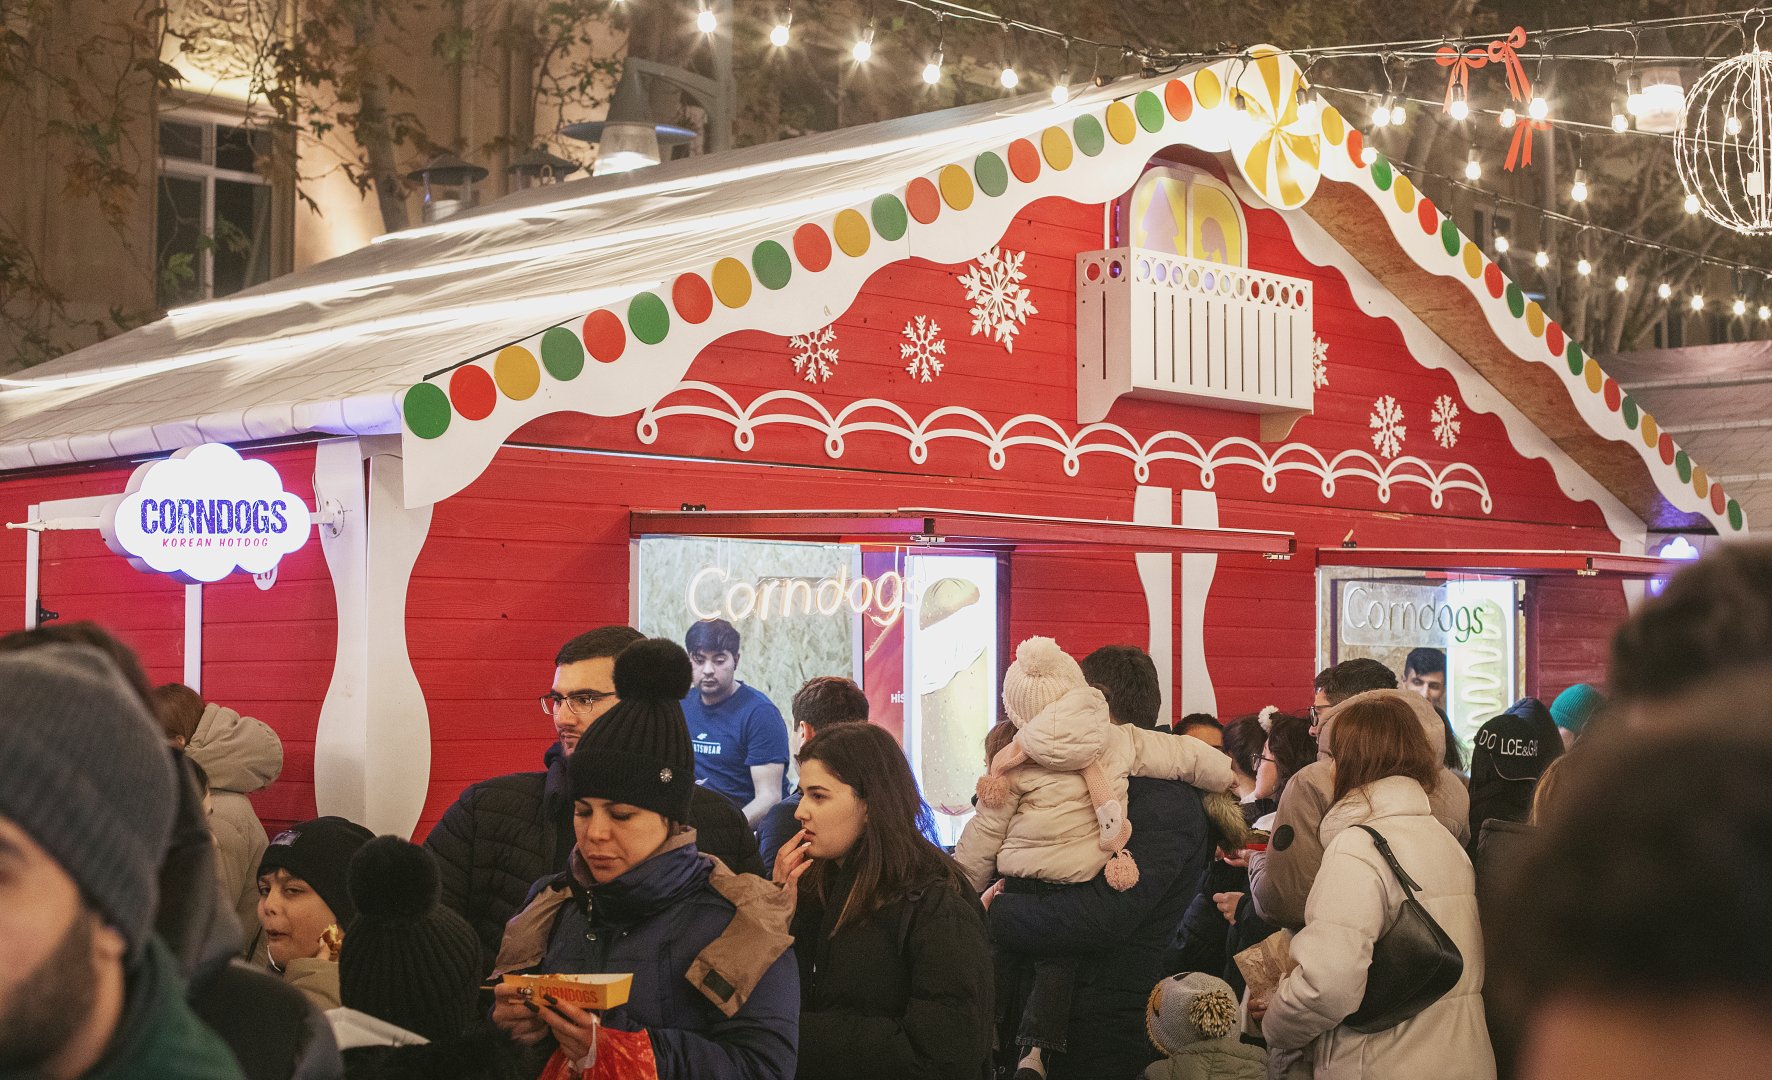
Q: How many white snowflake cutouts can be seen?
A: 6